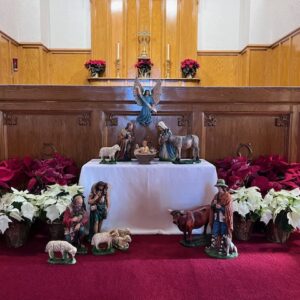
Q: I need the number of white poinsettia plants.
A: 4